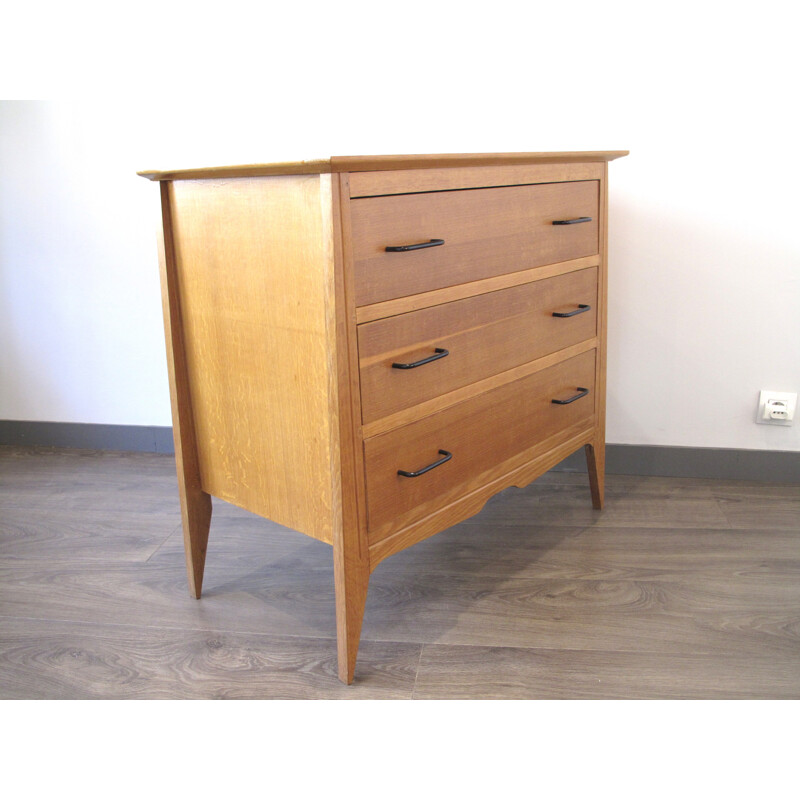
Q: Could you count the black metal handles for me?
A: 6